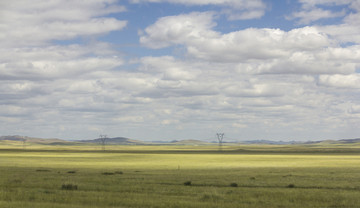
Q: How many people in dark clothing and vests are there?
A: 0